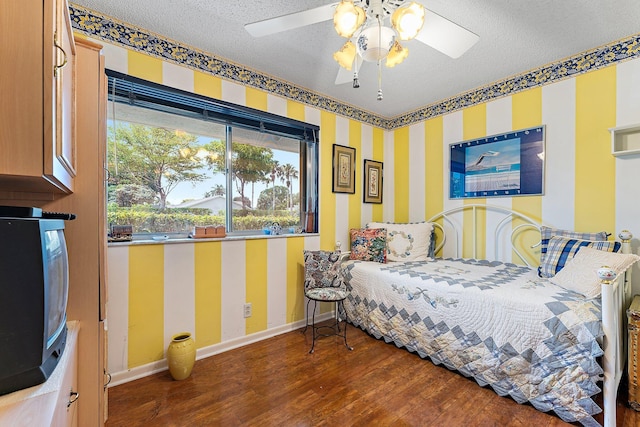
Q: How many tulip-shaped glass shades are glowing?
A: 4